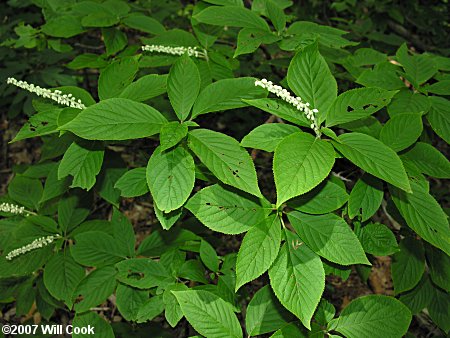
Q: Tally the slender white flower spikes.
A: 5